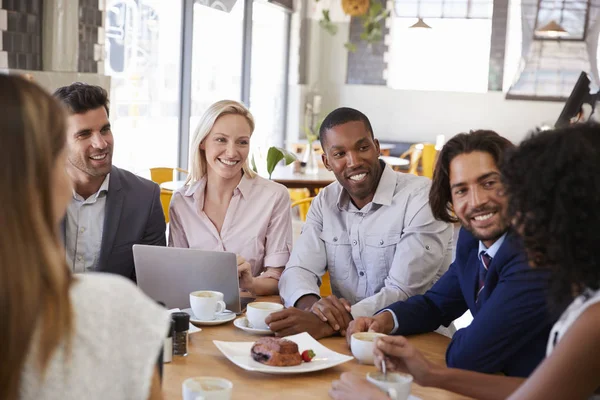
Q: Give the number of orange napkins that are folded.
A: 0